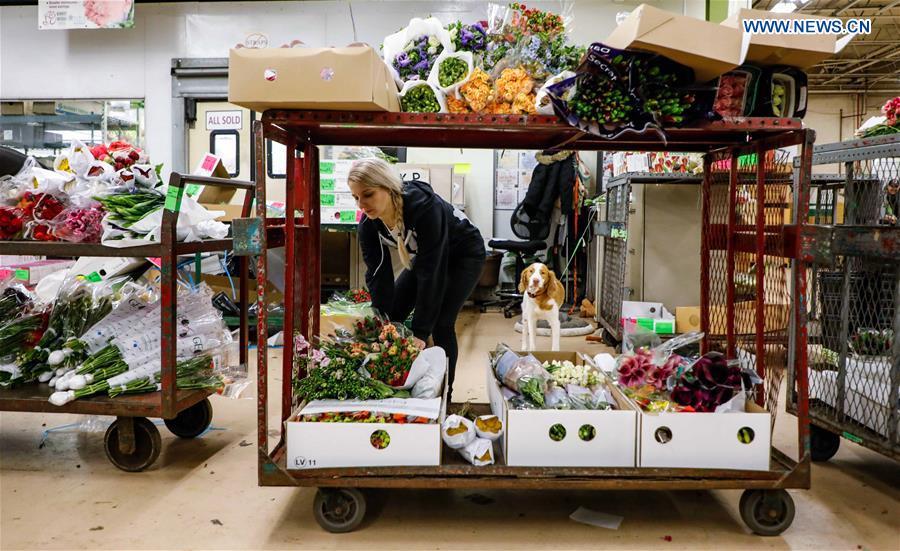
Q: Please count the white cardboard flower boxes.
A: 3